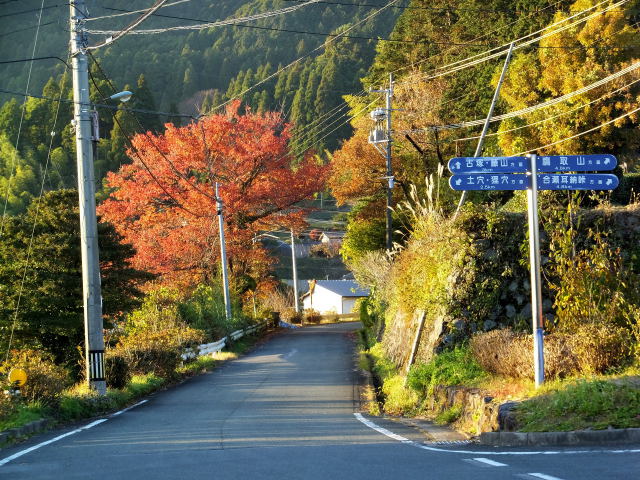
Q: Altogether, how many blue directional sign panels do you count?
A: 4